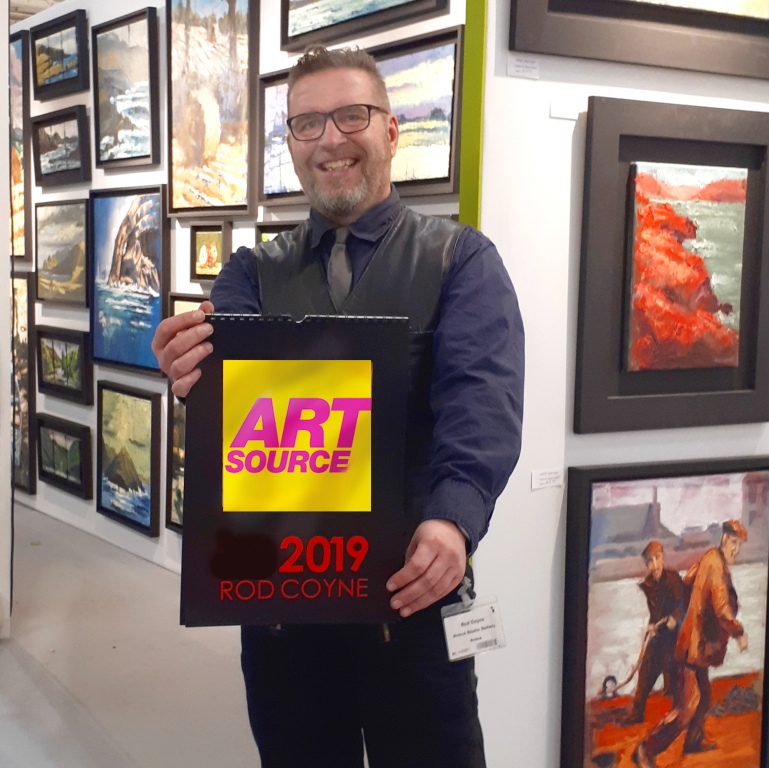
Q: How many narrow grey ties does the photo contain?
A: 1